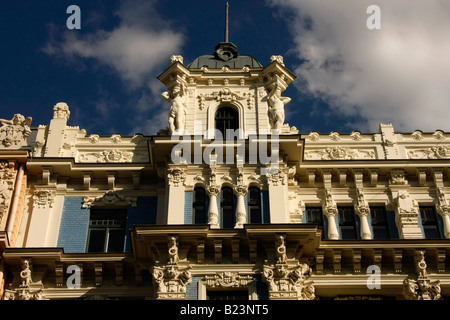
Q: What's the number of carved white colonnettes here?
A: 5